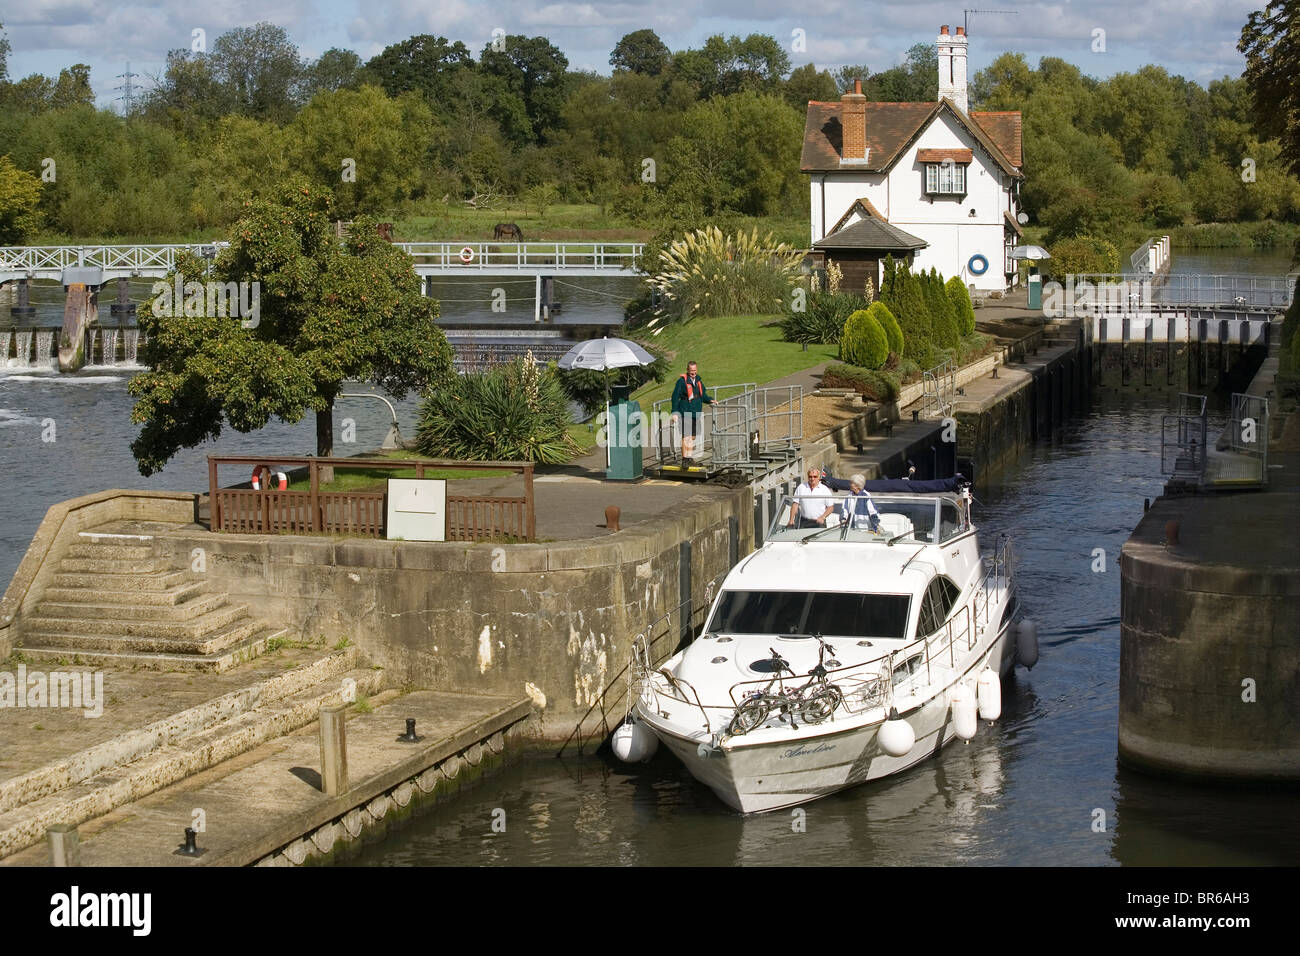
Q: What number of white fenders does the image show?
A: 5